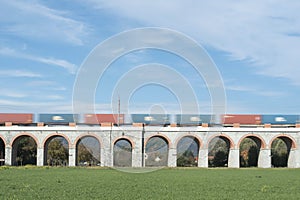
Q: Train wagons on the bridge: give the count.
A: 7